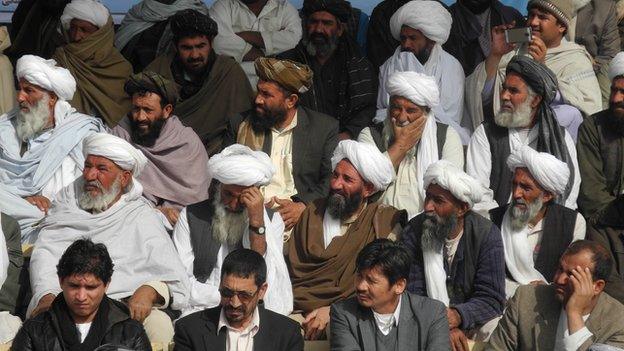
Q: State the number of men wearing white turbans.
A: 10